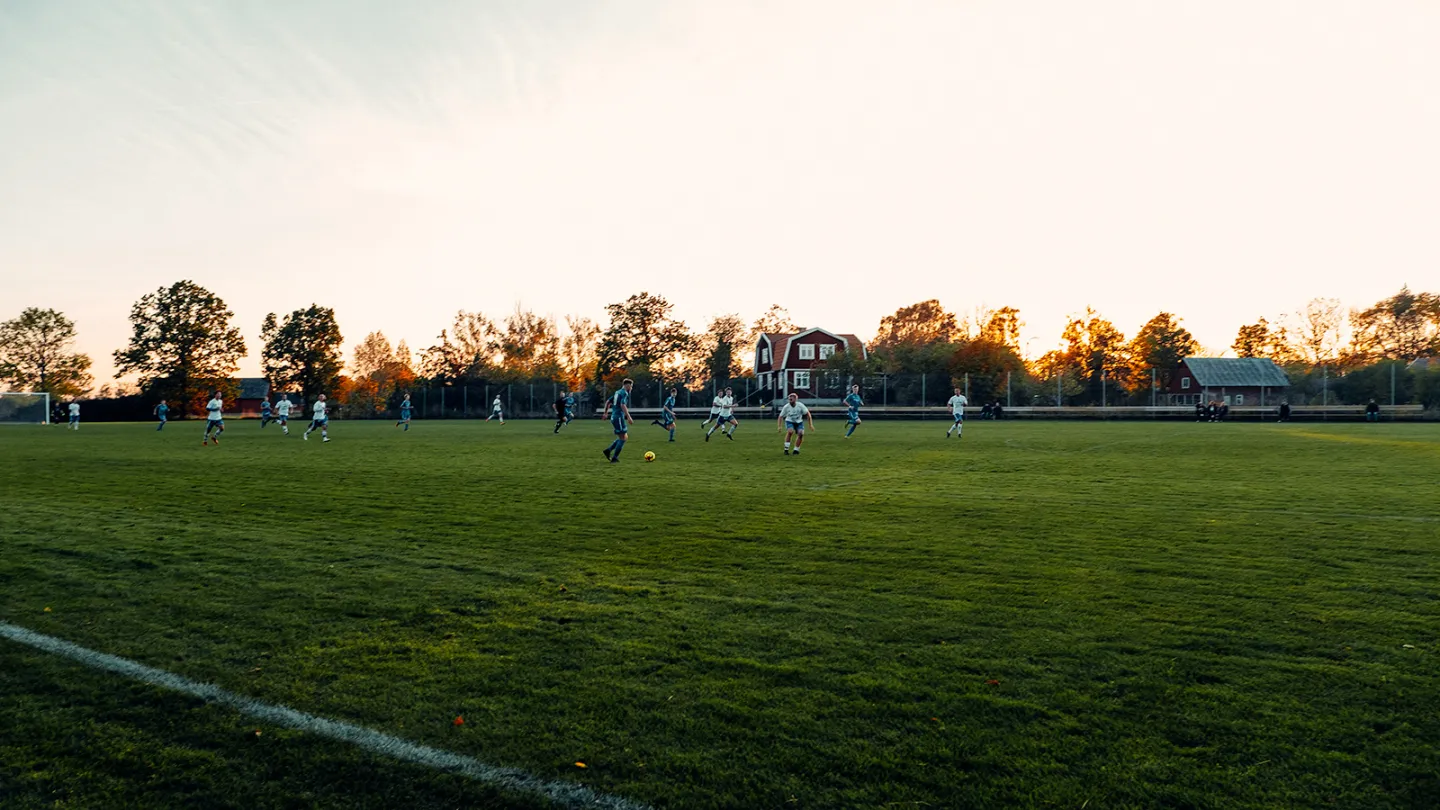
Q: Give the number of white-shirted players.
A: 9